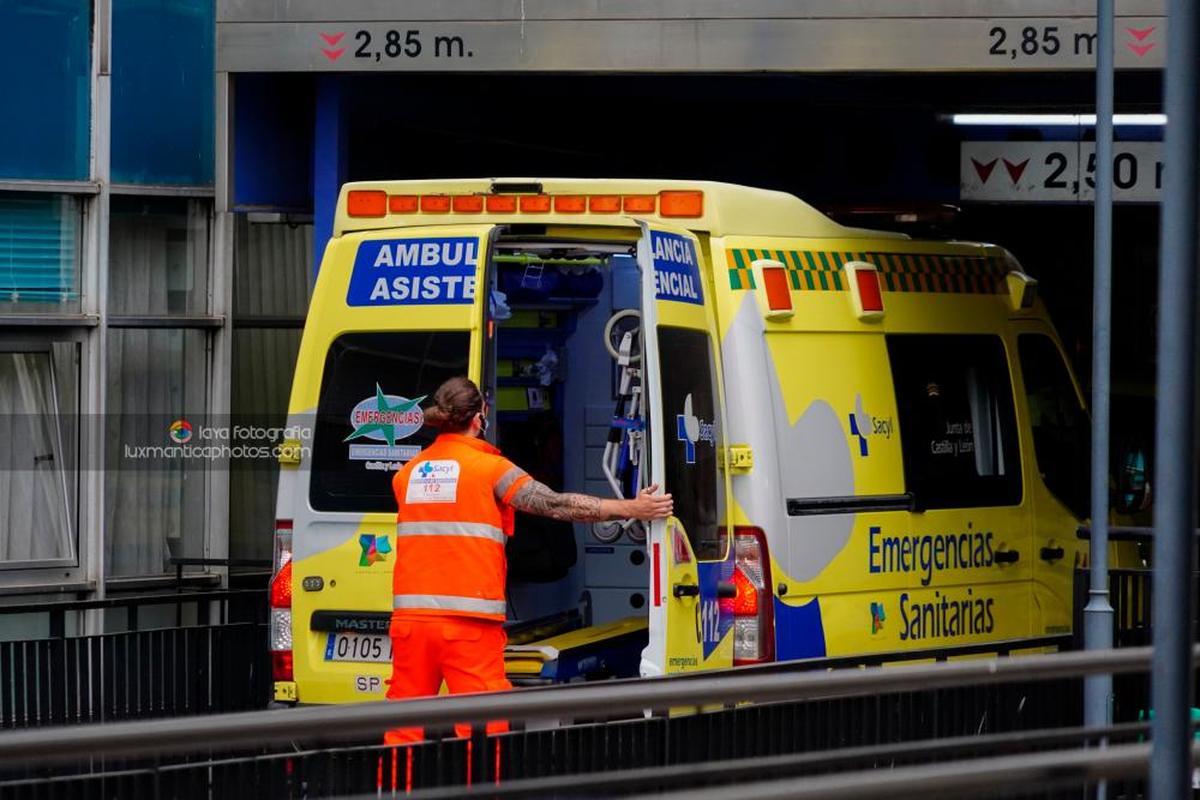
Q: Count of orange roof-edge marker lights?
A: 10